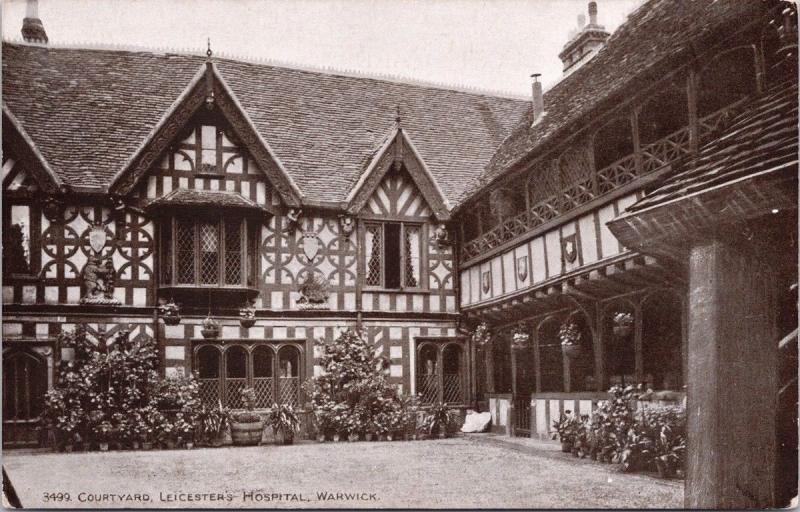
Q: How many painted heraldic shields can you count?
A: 5